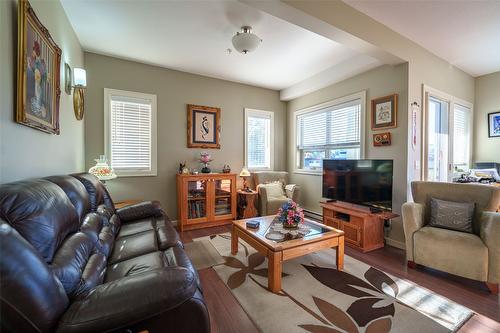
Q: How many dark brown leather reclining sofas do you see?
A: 1